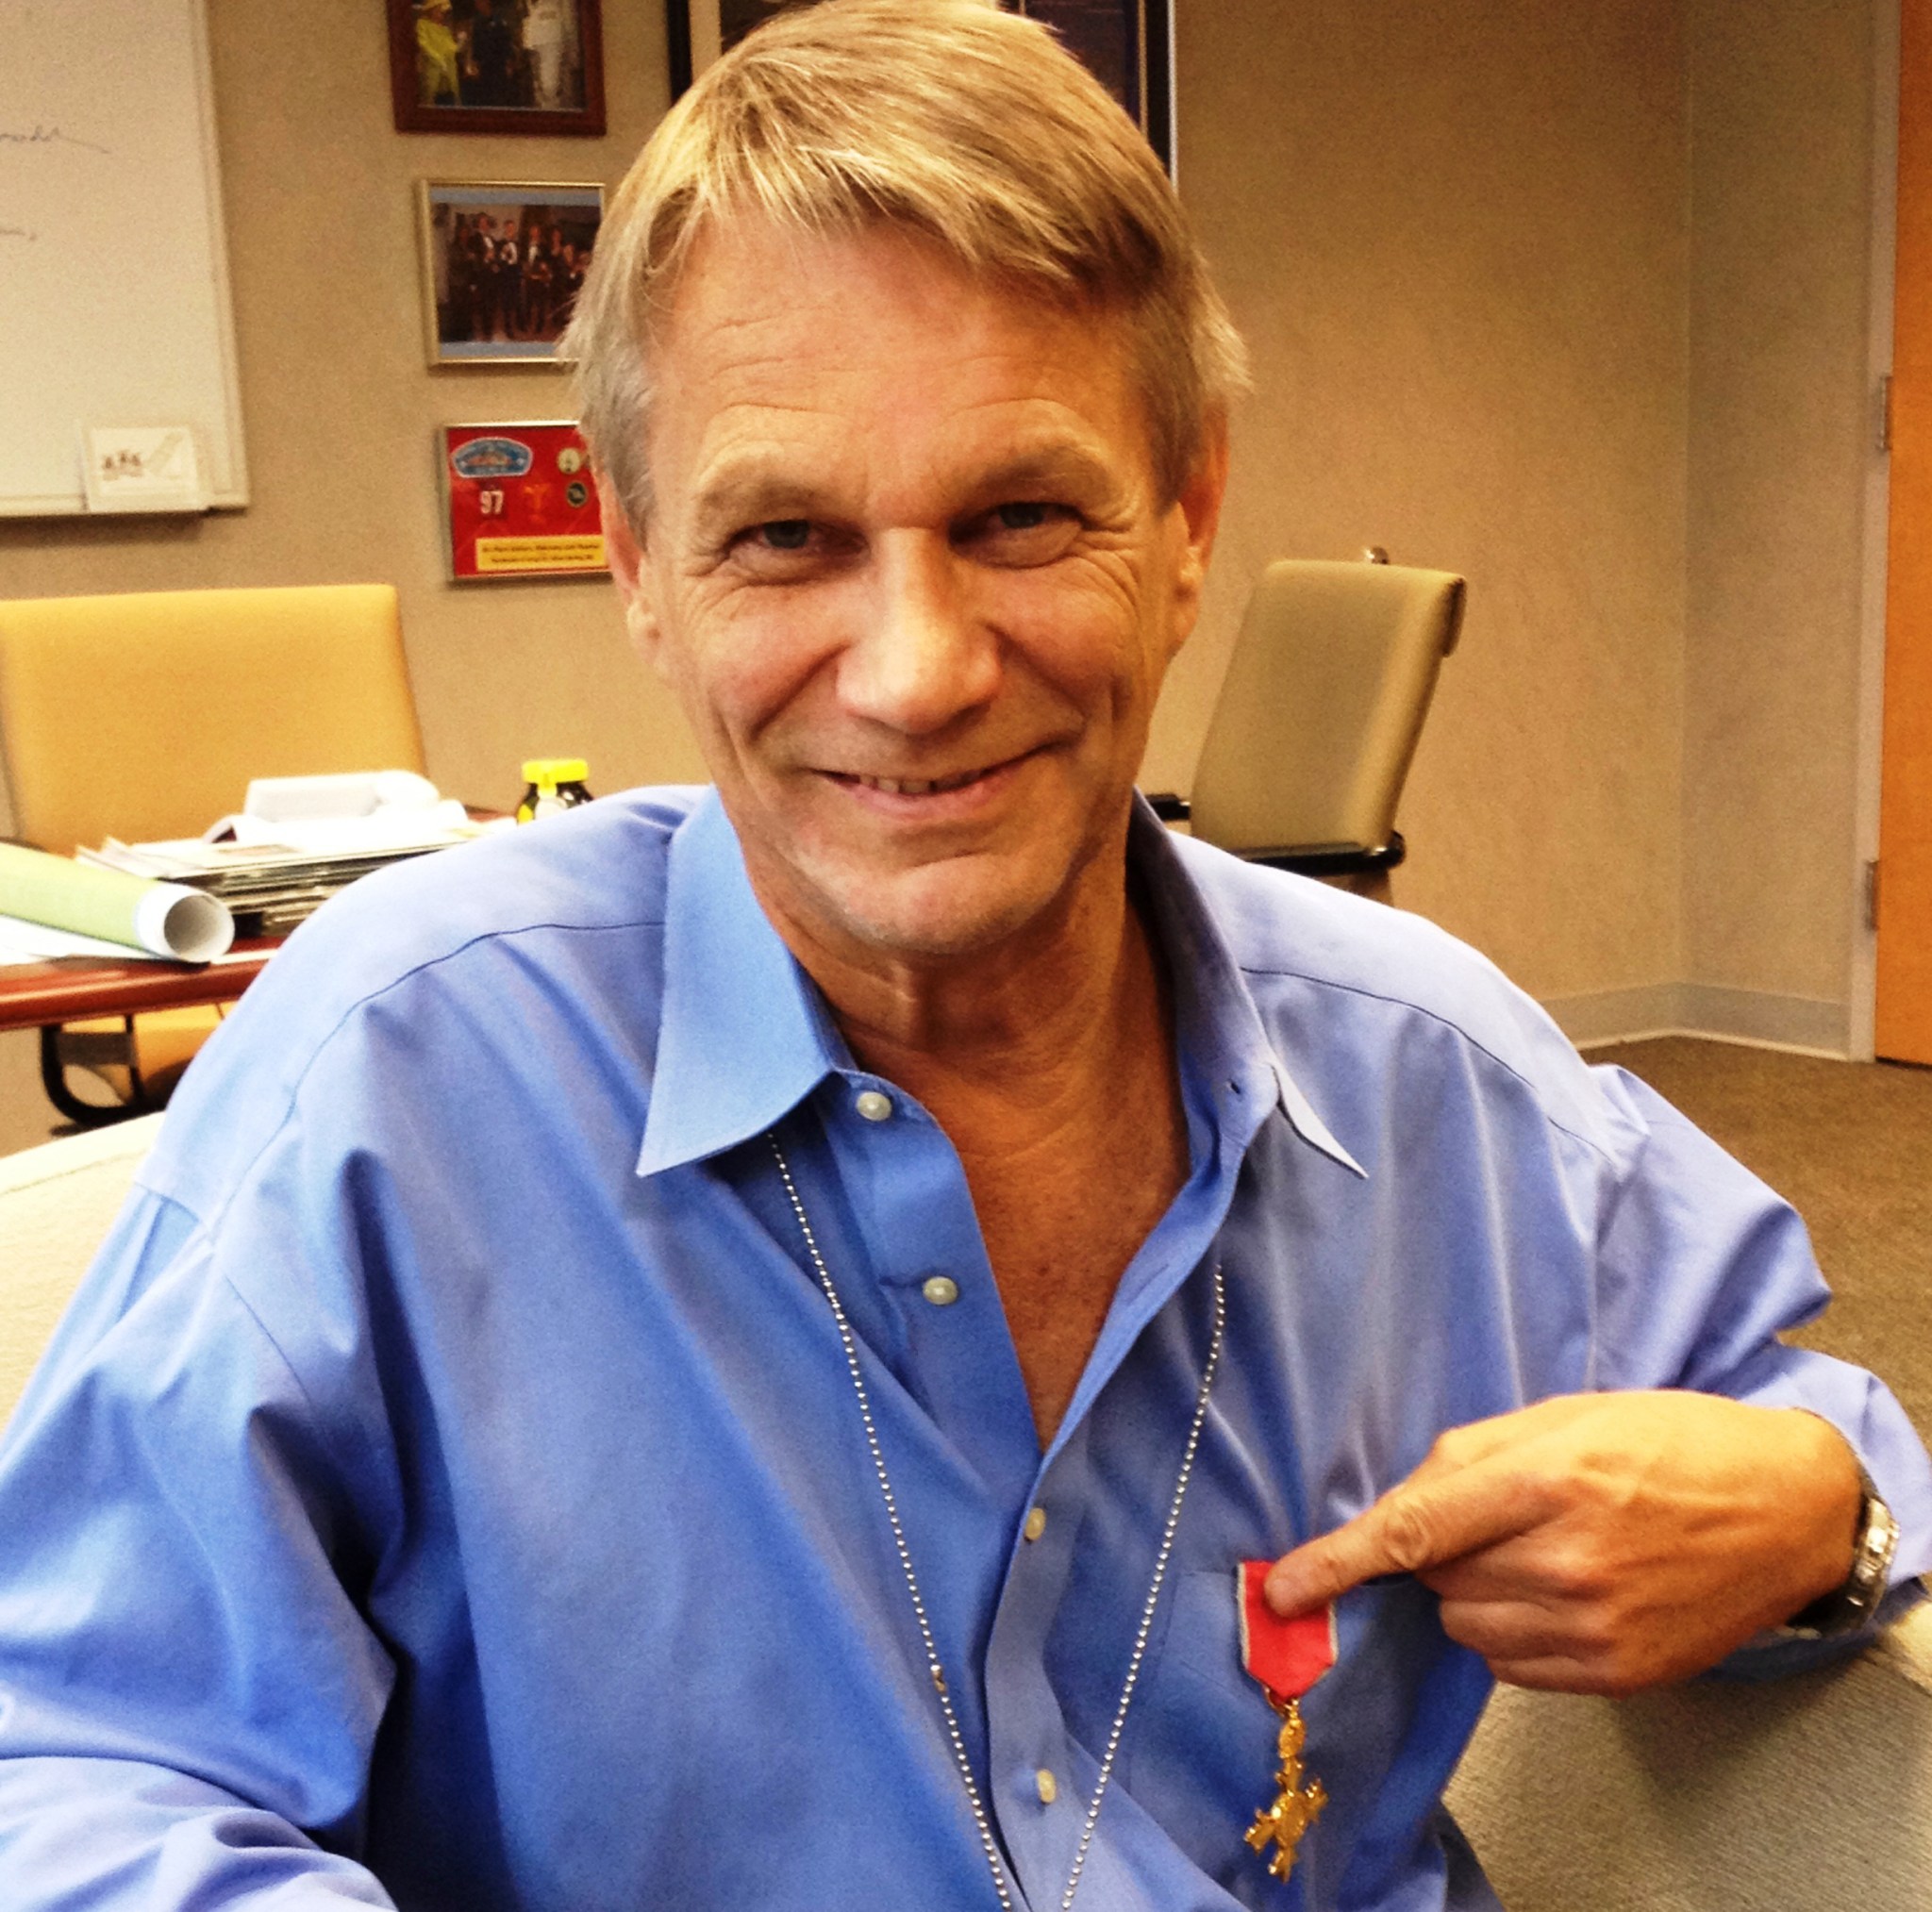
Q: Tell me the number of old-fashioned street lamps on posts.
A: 0